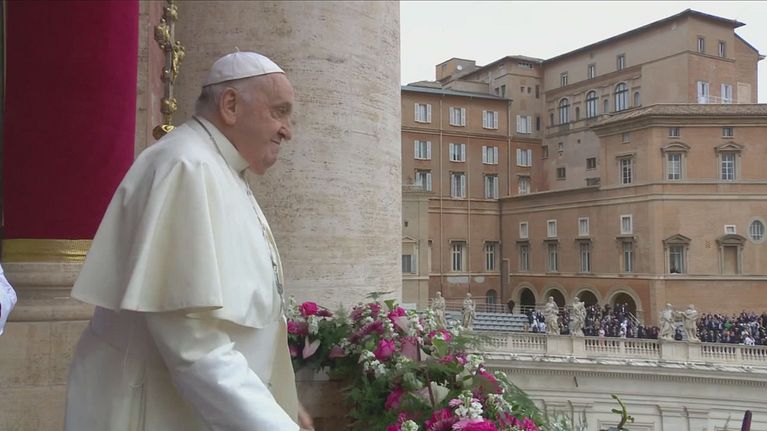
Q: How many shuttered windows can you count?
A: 13